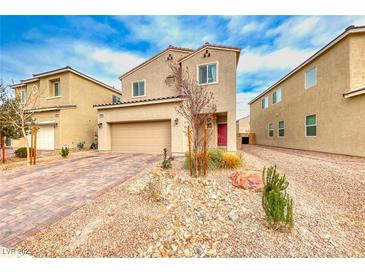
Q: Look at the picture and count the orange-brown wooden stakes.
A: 5